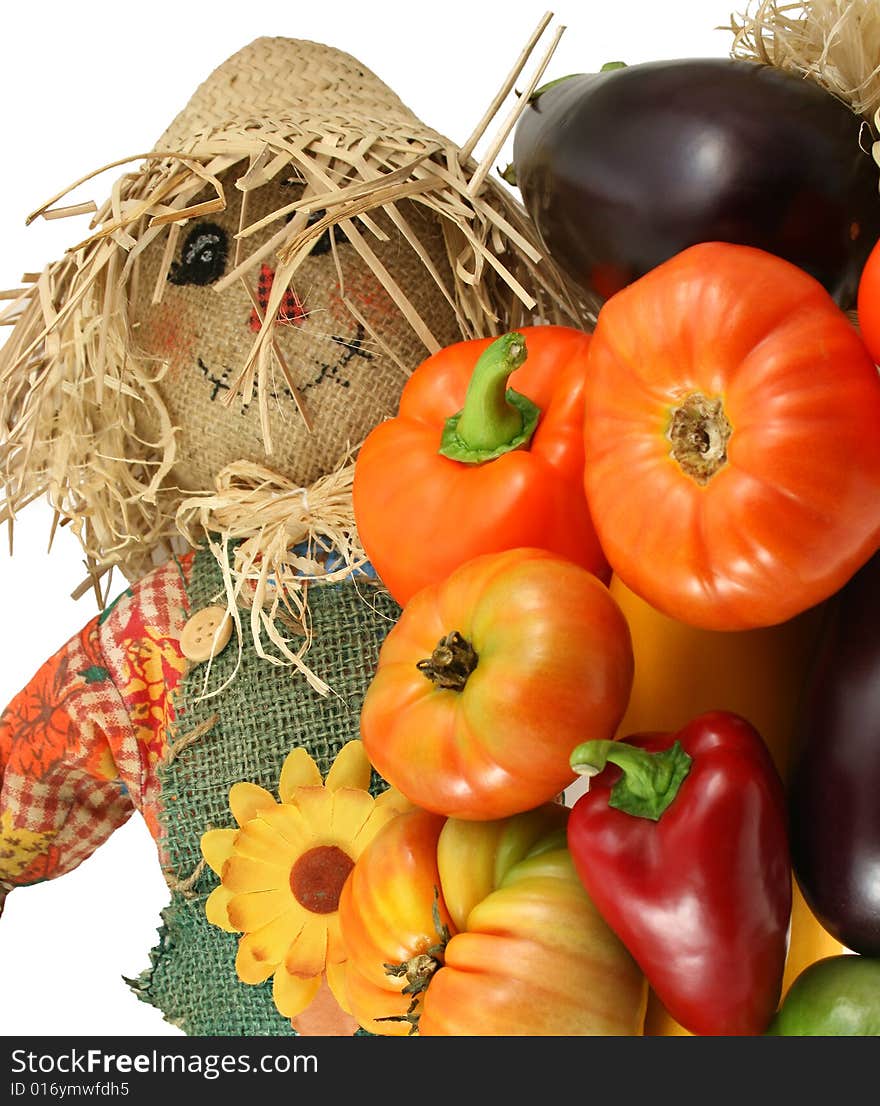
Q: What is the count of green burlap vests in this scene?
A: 1